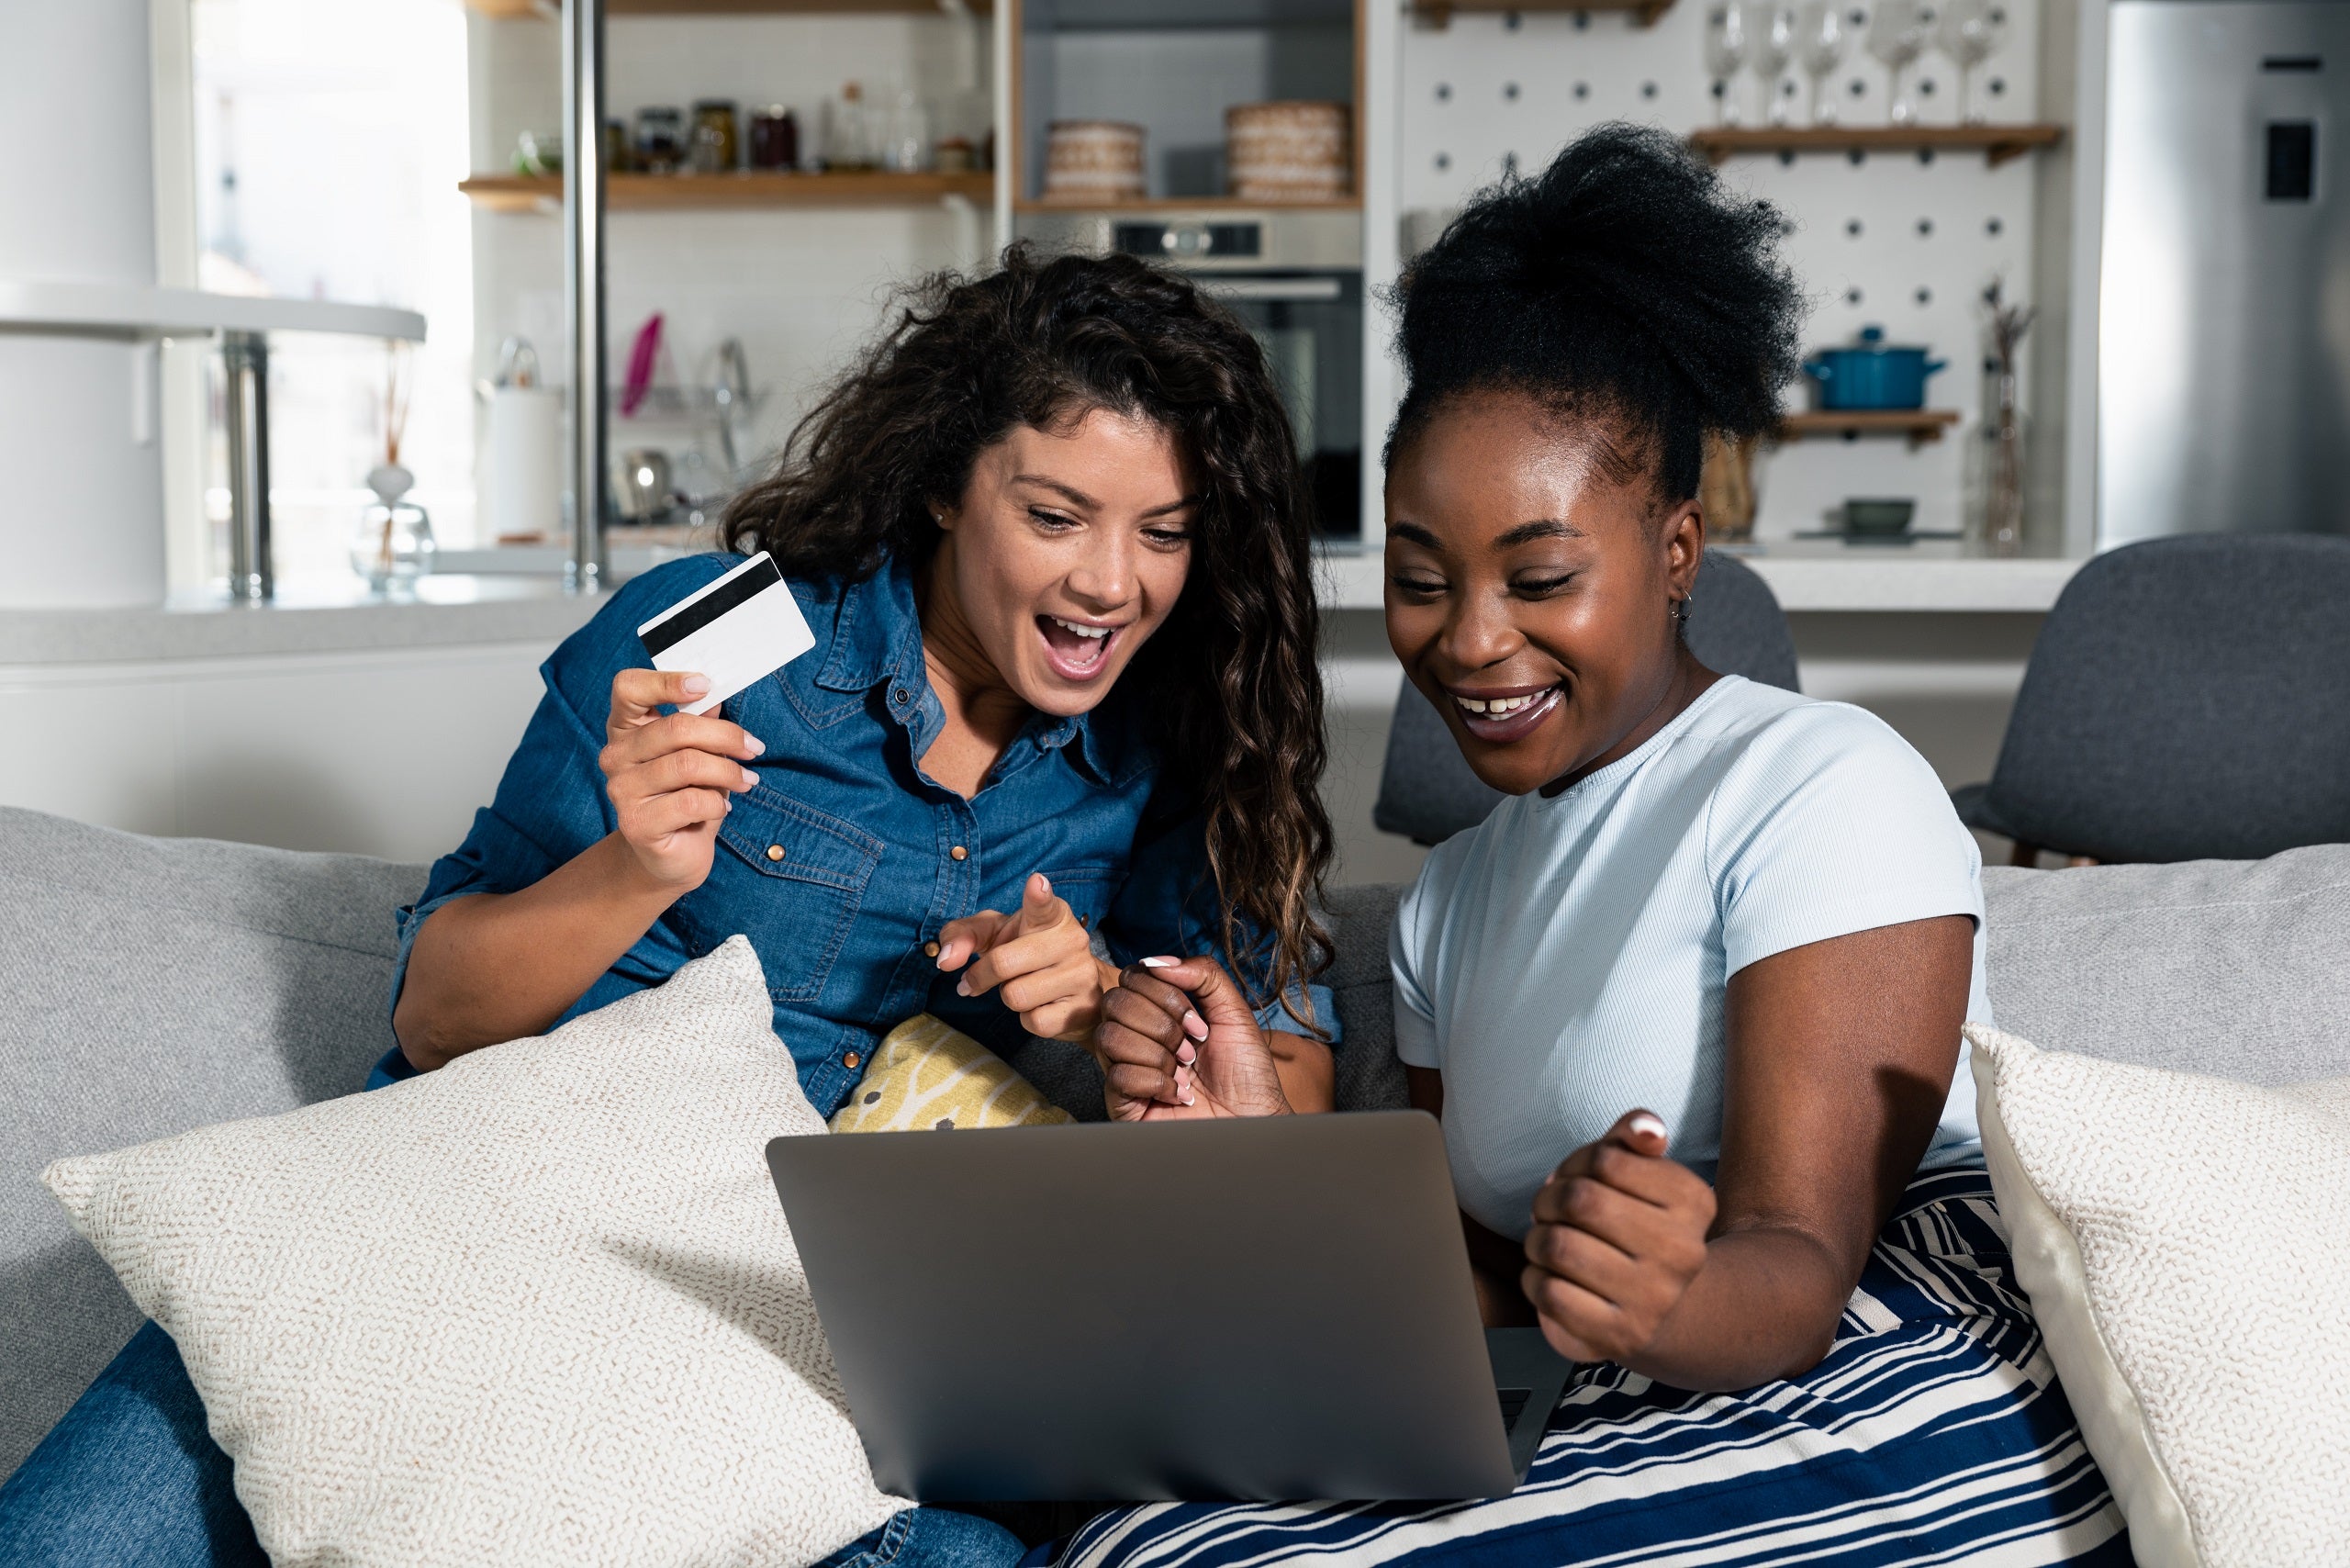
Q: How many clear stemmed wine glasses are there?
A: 5